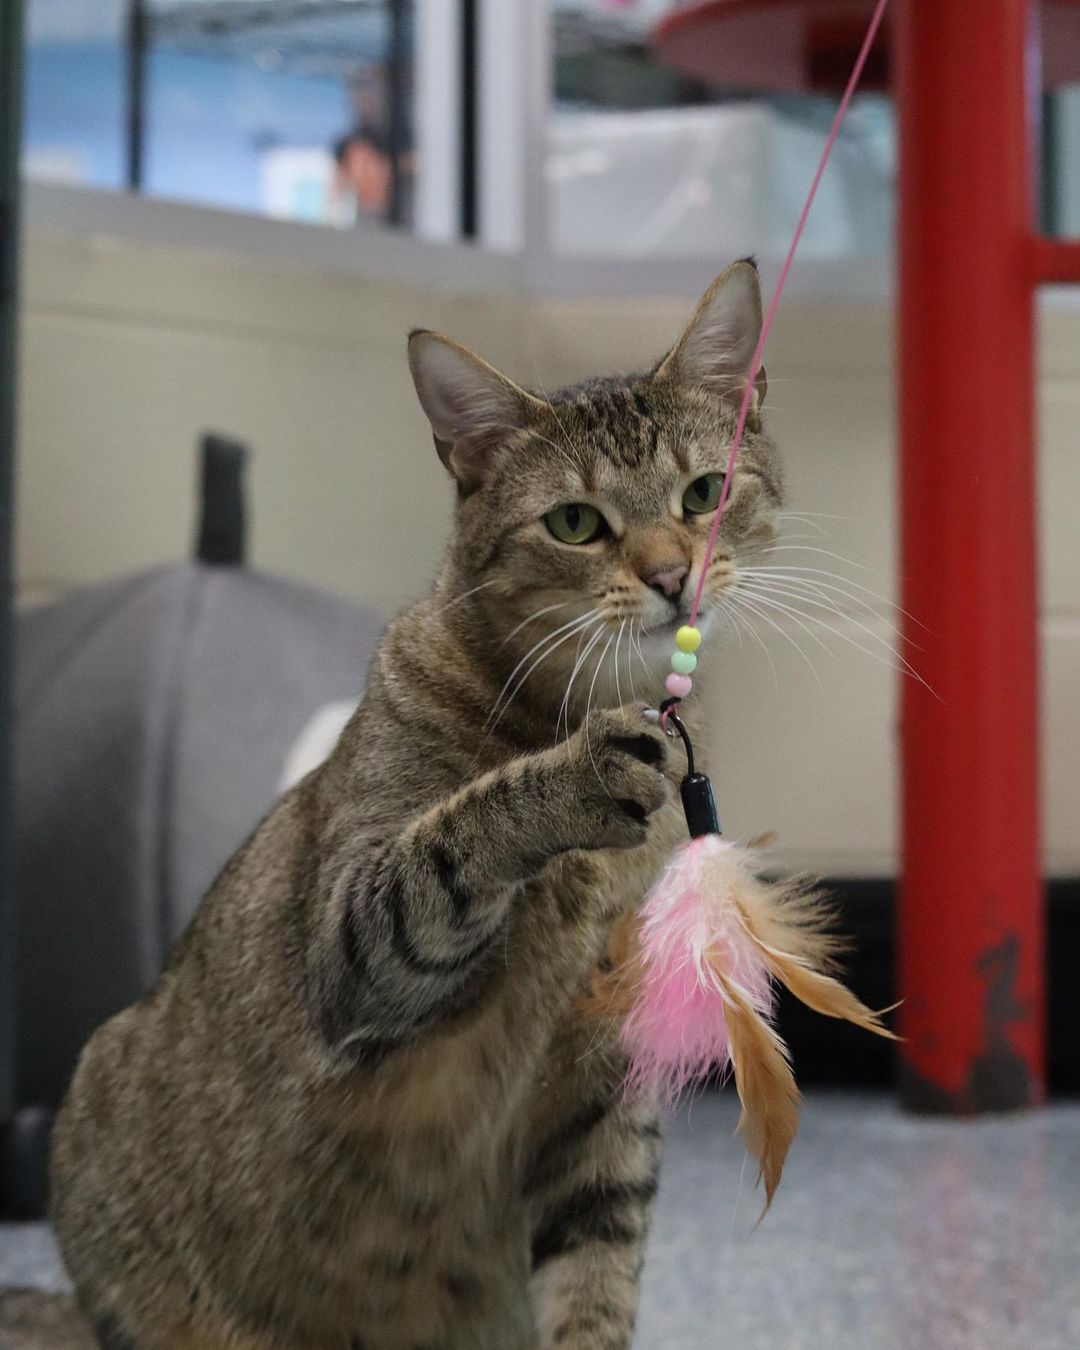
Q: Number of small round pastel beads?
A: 3